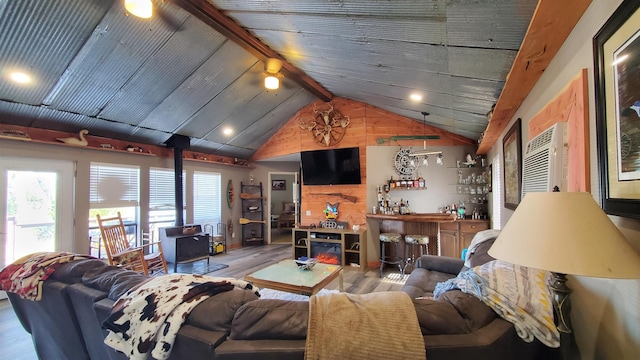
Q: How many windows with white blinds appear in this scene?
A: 3